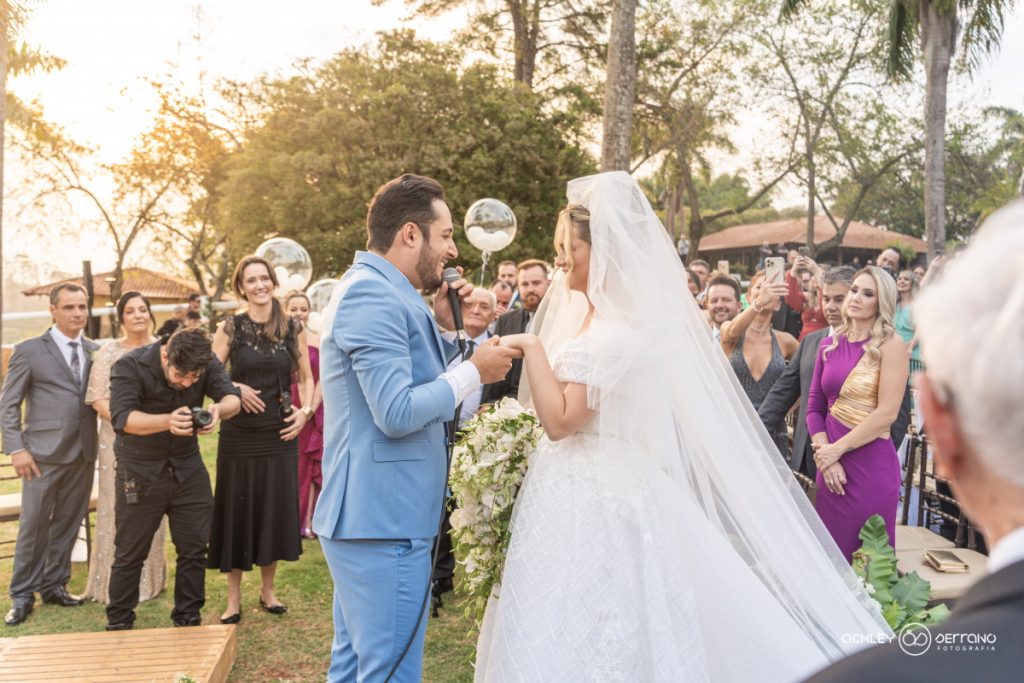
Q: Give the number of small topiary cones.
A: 0